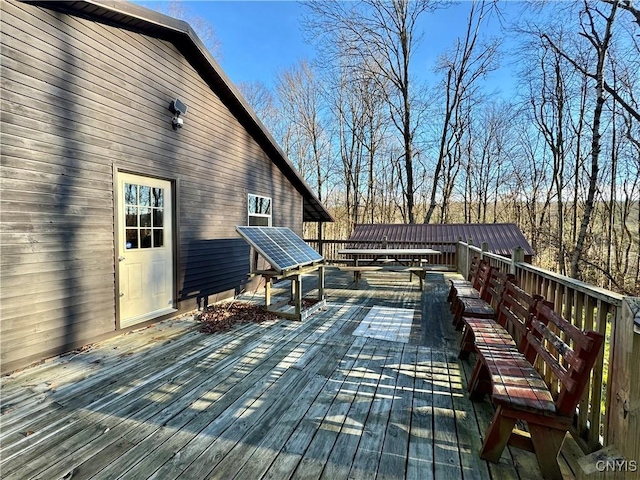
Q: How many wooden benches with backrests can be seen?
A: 5